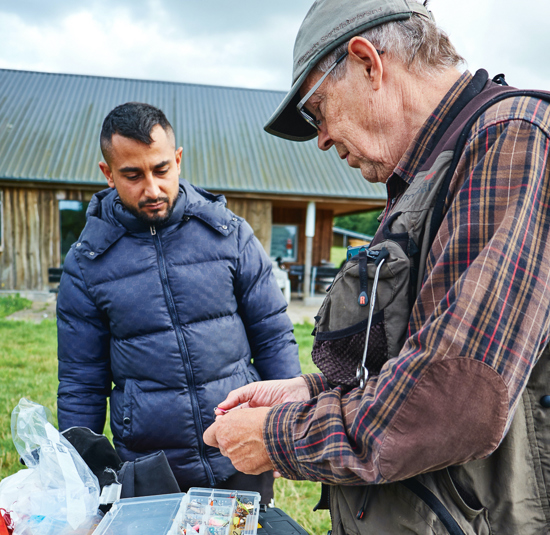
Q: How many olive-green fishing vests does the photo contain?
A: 1